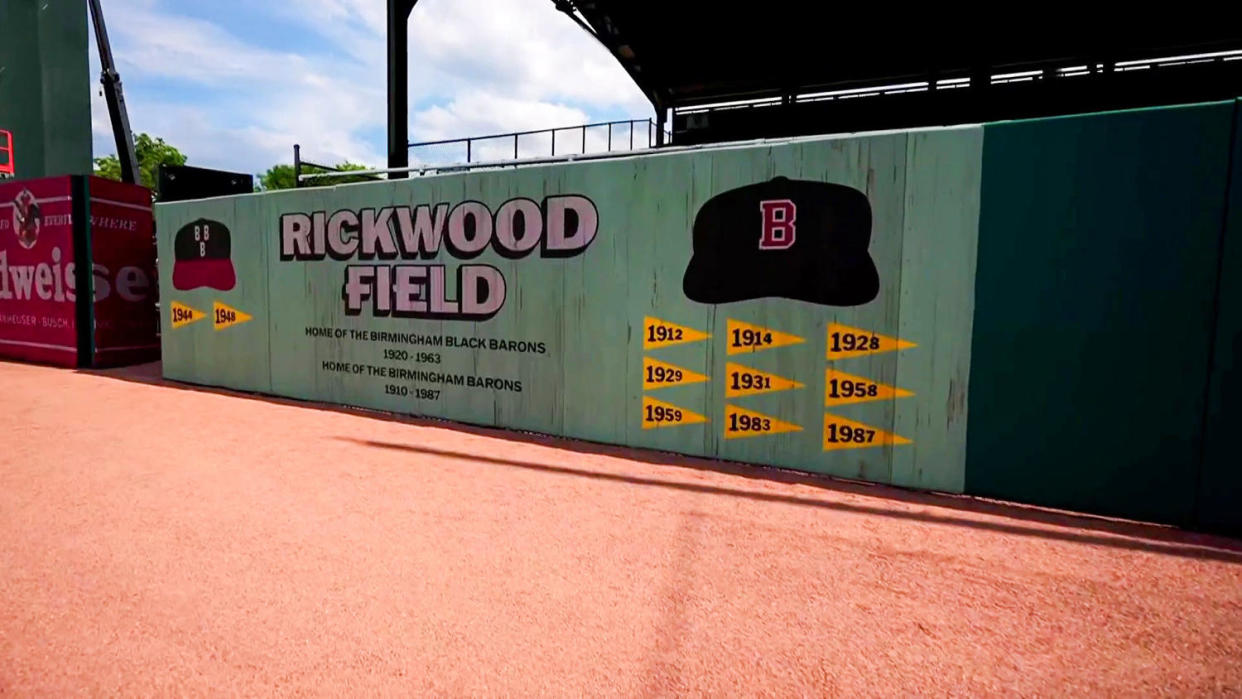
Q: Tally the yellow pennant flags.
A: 11